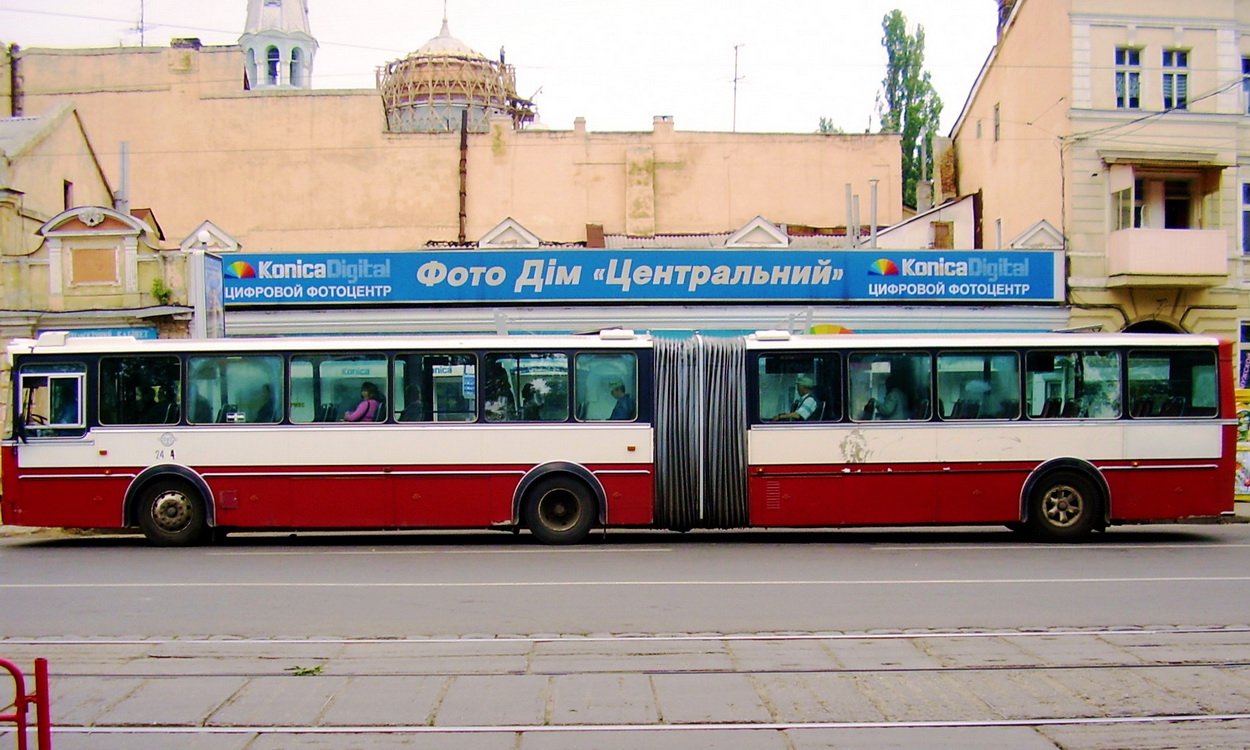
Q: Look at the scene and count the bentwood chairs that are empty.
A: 0